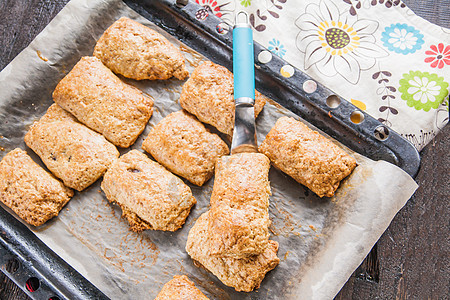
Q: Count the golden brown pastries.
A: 11